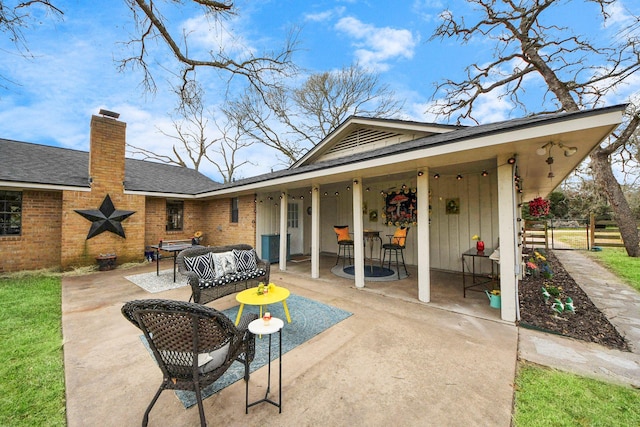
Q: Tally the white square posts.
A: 5